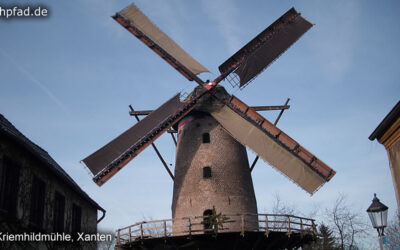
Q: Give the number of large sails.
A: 4